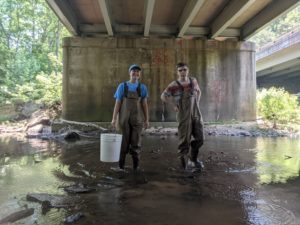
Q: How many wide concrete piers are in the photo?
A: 1